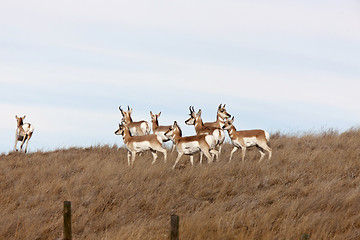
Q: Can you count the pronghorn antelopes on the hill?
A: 8